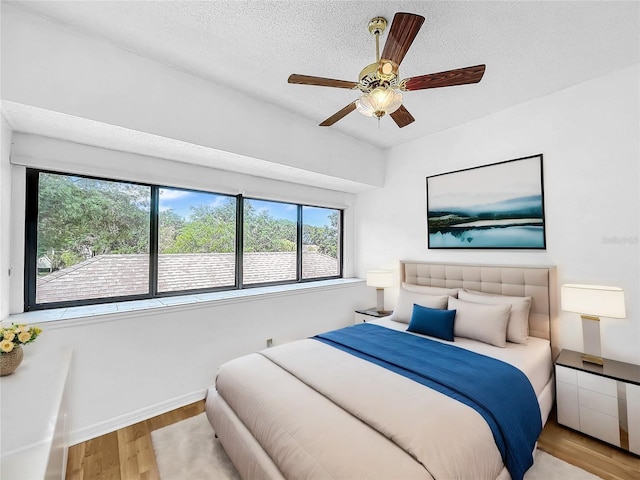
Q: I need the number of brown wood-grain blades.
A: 5